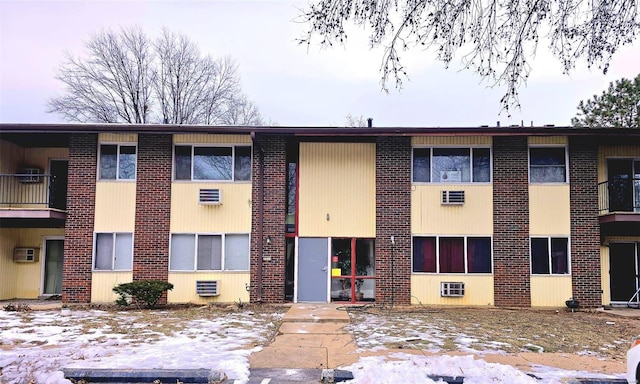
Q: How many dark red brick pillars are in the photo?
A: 6